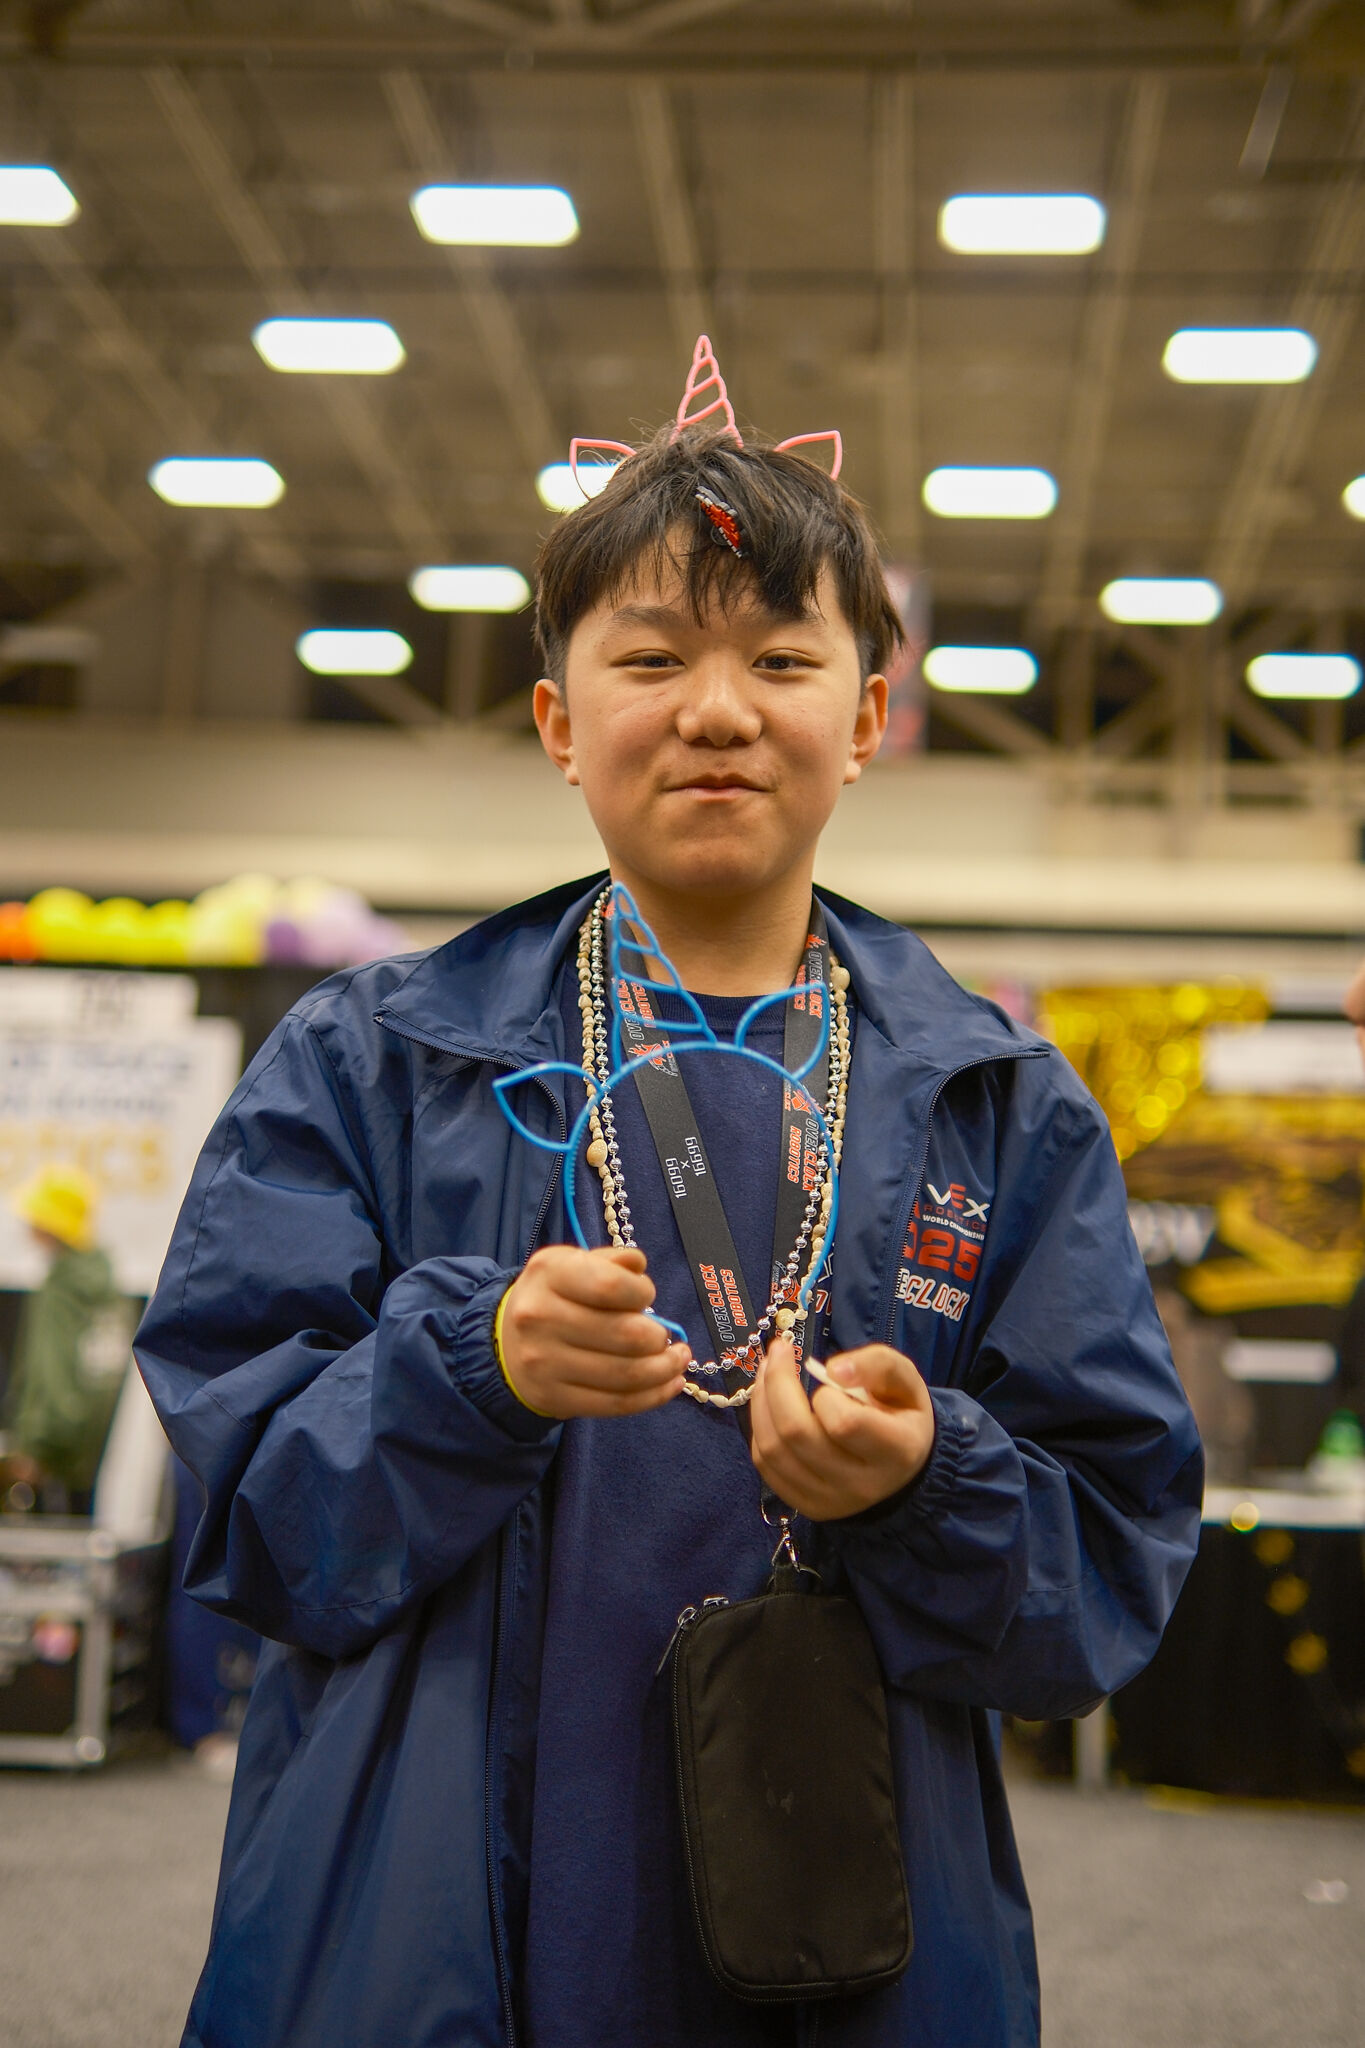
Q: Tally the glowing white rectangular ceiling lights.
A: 14